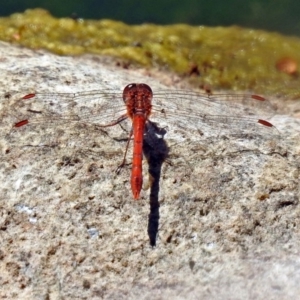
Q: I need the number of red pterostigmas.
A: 4